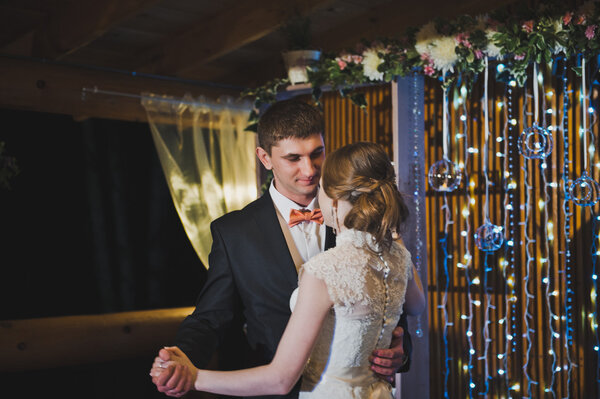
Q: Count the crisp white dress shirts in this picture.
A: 1